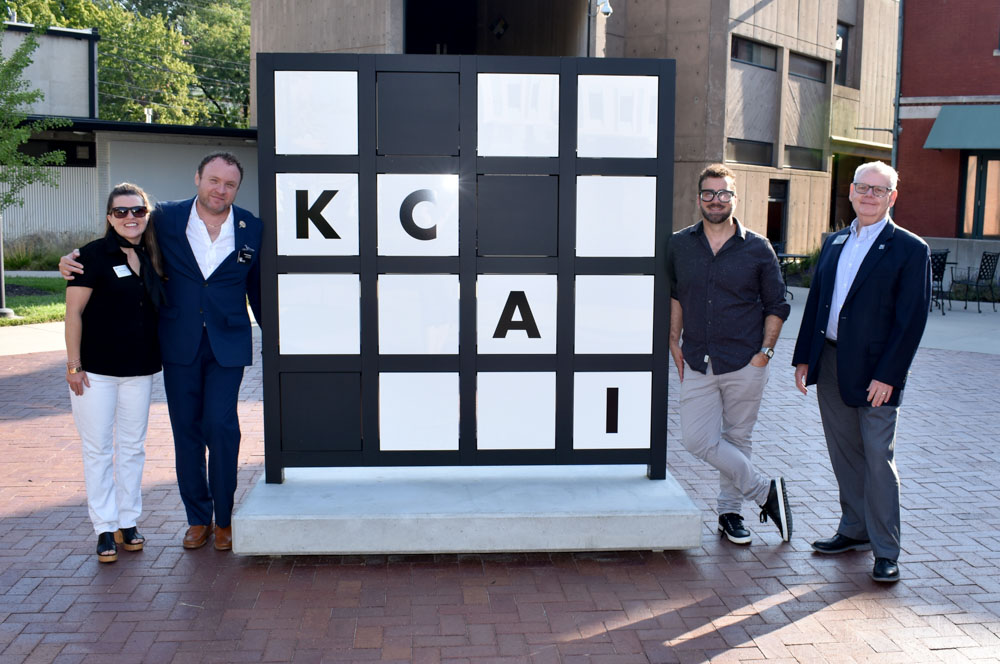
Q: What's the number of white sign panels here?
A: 13